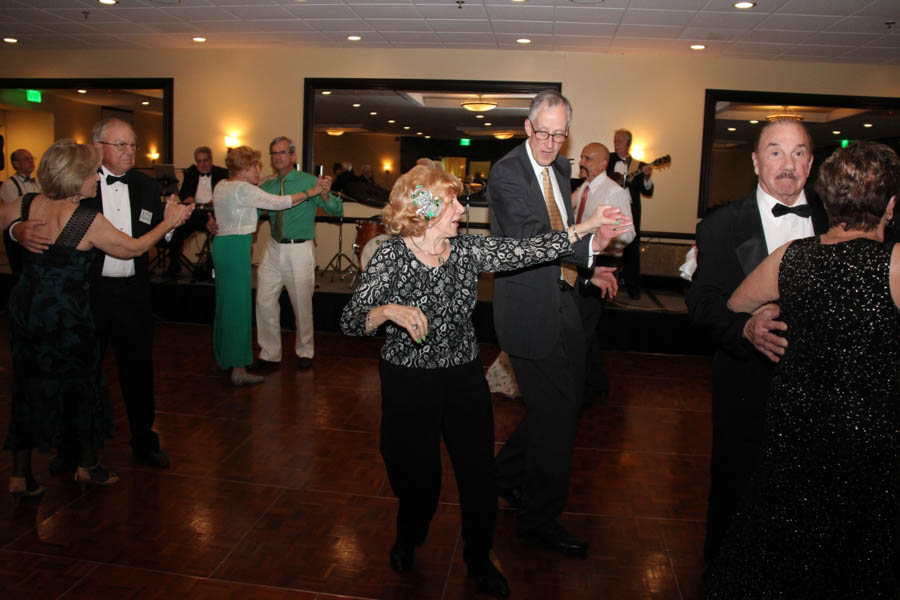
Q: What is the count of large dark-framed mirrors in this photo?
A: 3